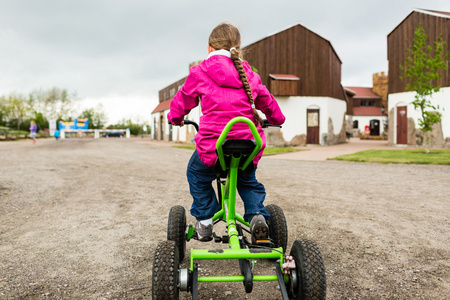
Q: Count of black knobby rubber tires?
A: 4